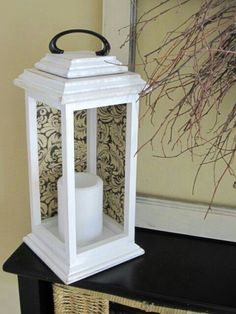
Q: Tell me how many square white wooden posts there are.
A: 4